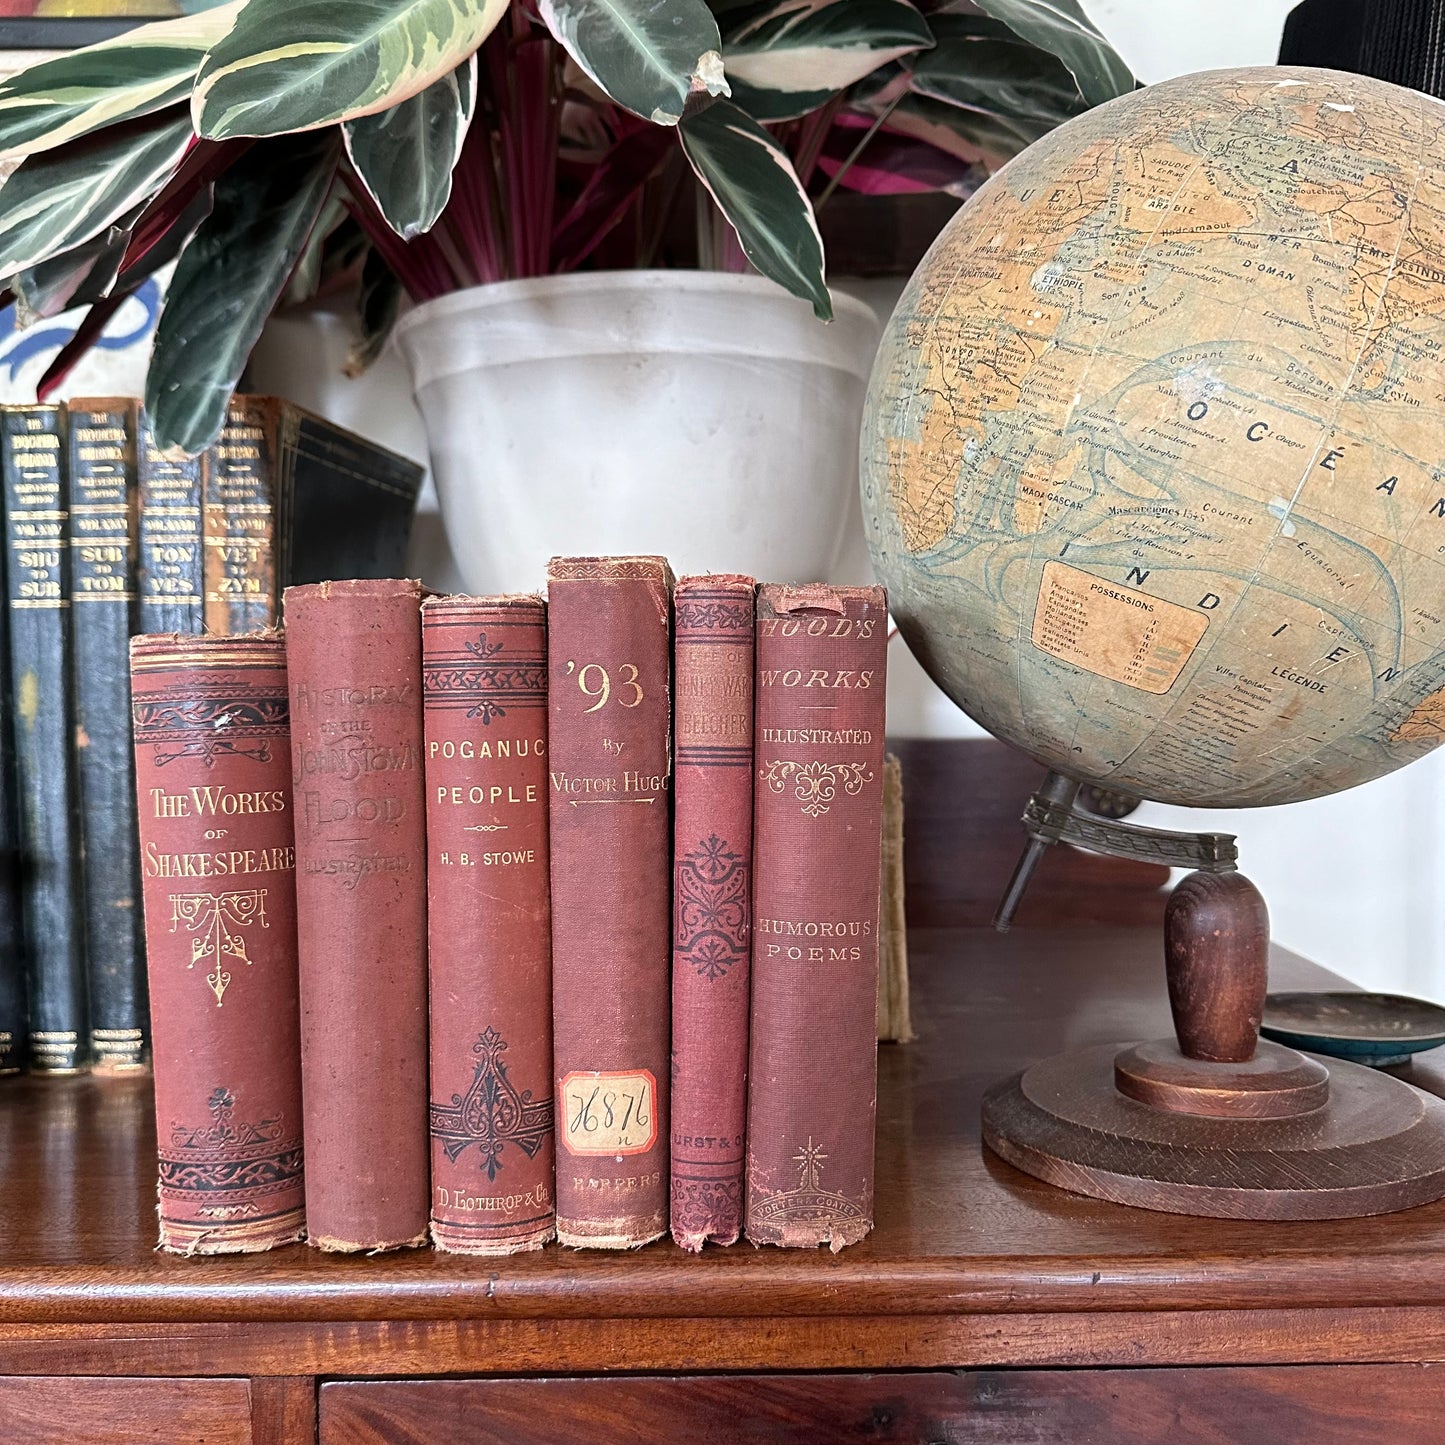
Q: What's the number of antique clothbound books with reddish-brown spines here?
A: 6